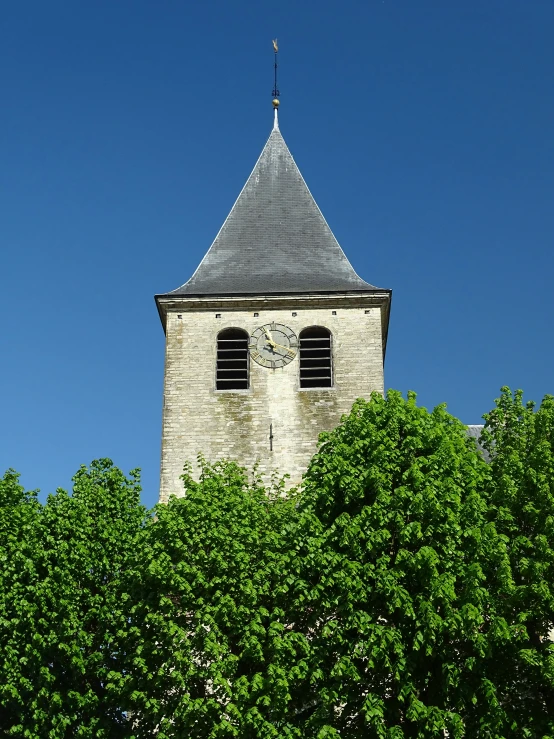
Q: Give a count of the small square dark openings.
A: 6